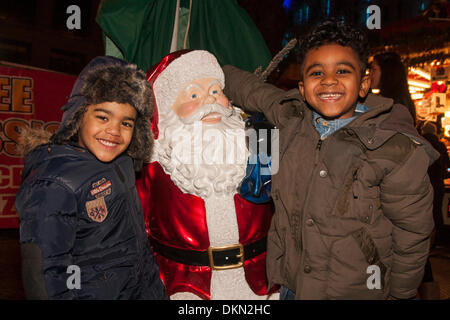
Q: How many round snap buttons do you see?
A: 3